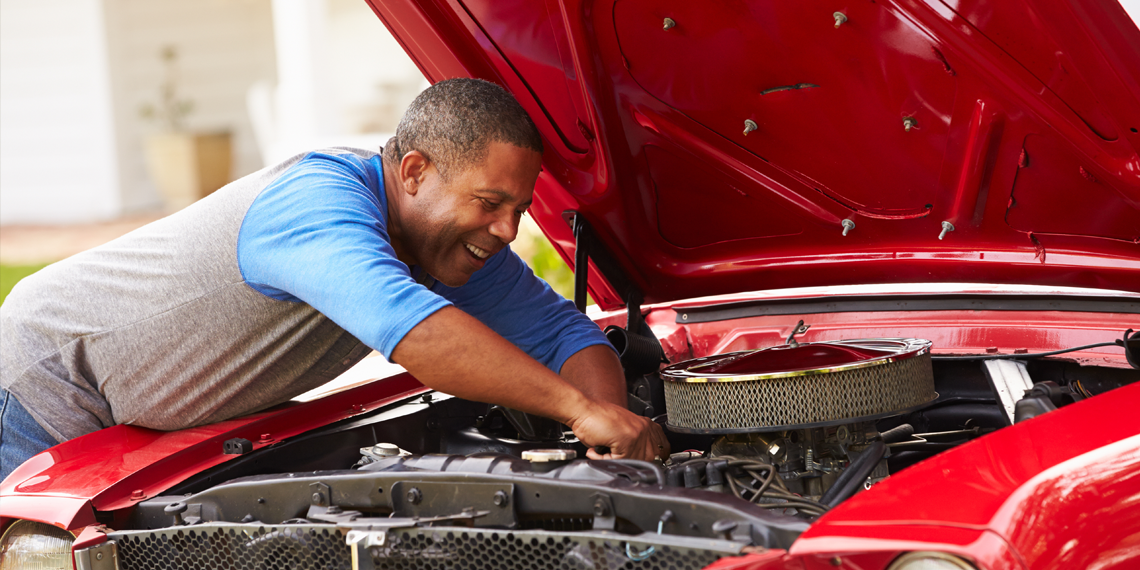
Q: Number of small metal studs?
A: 6